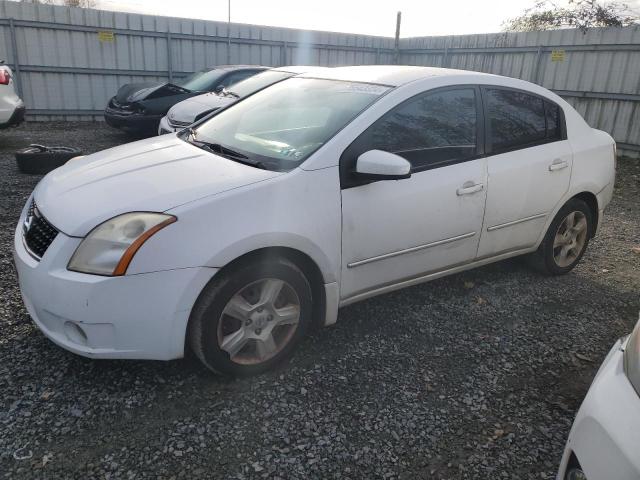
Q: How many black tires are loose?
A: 1